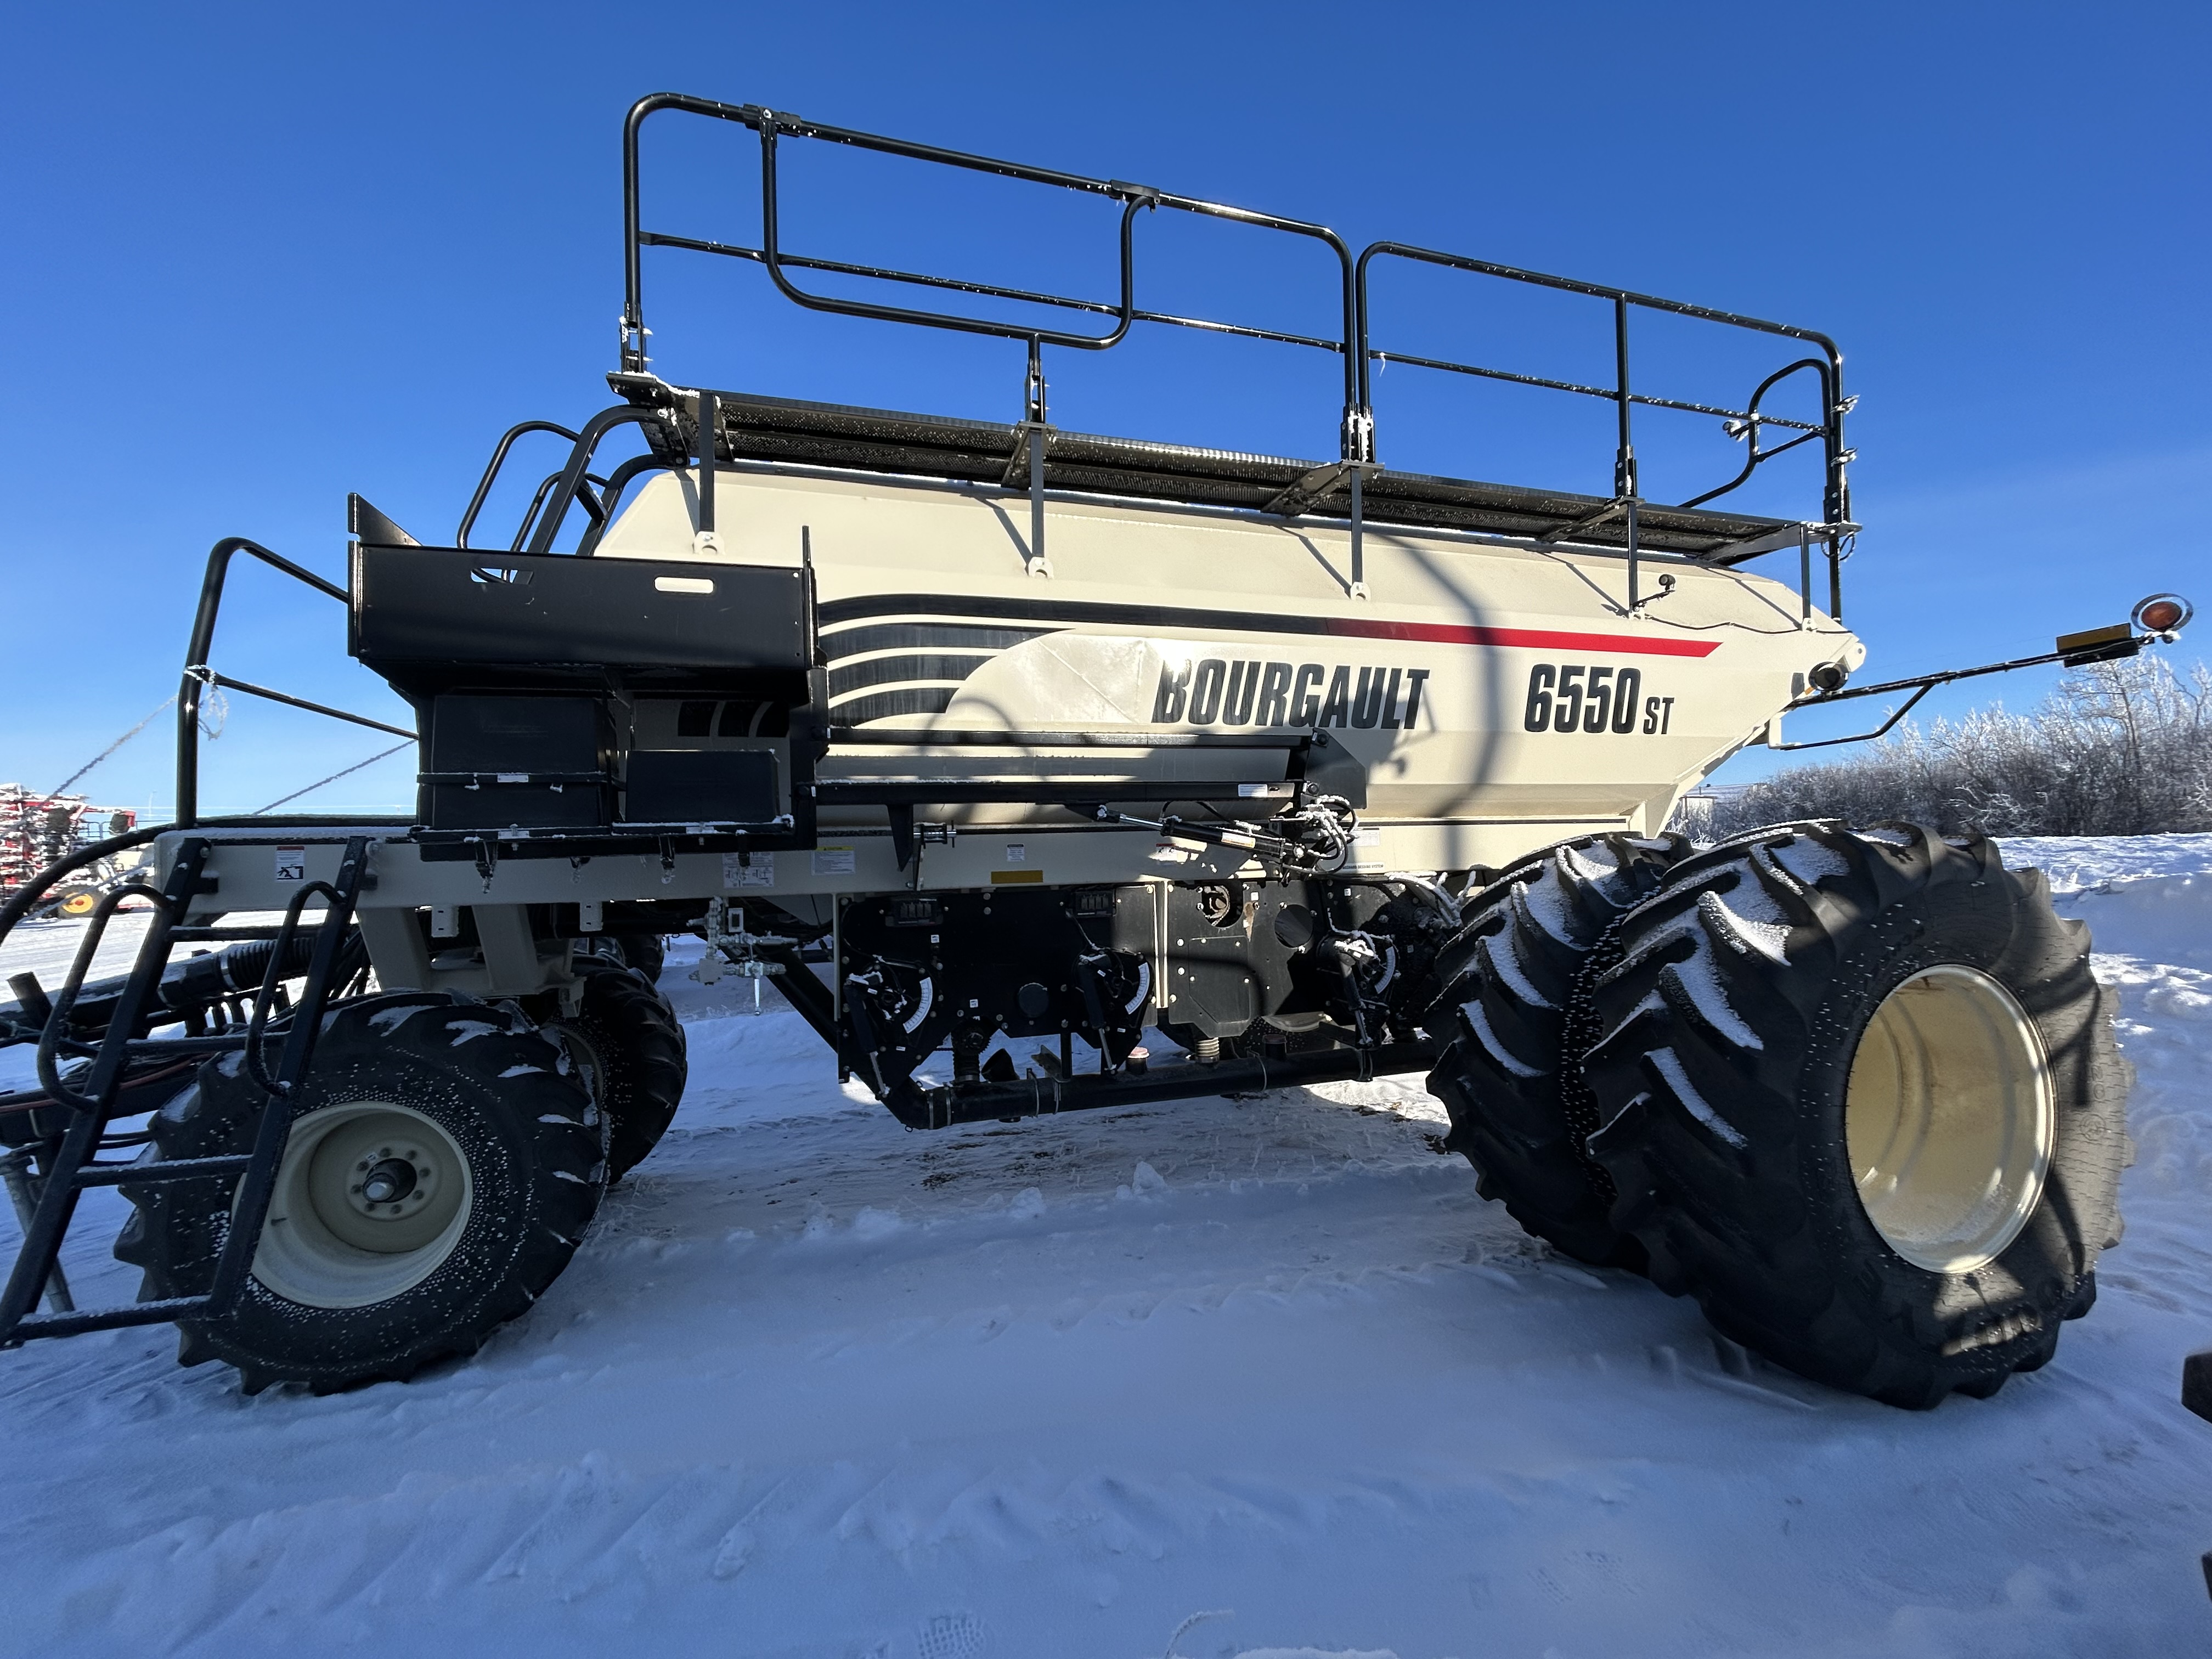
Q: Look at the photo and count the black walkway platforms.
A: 1